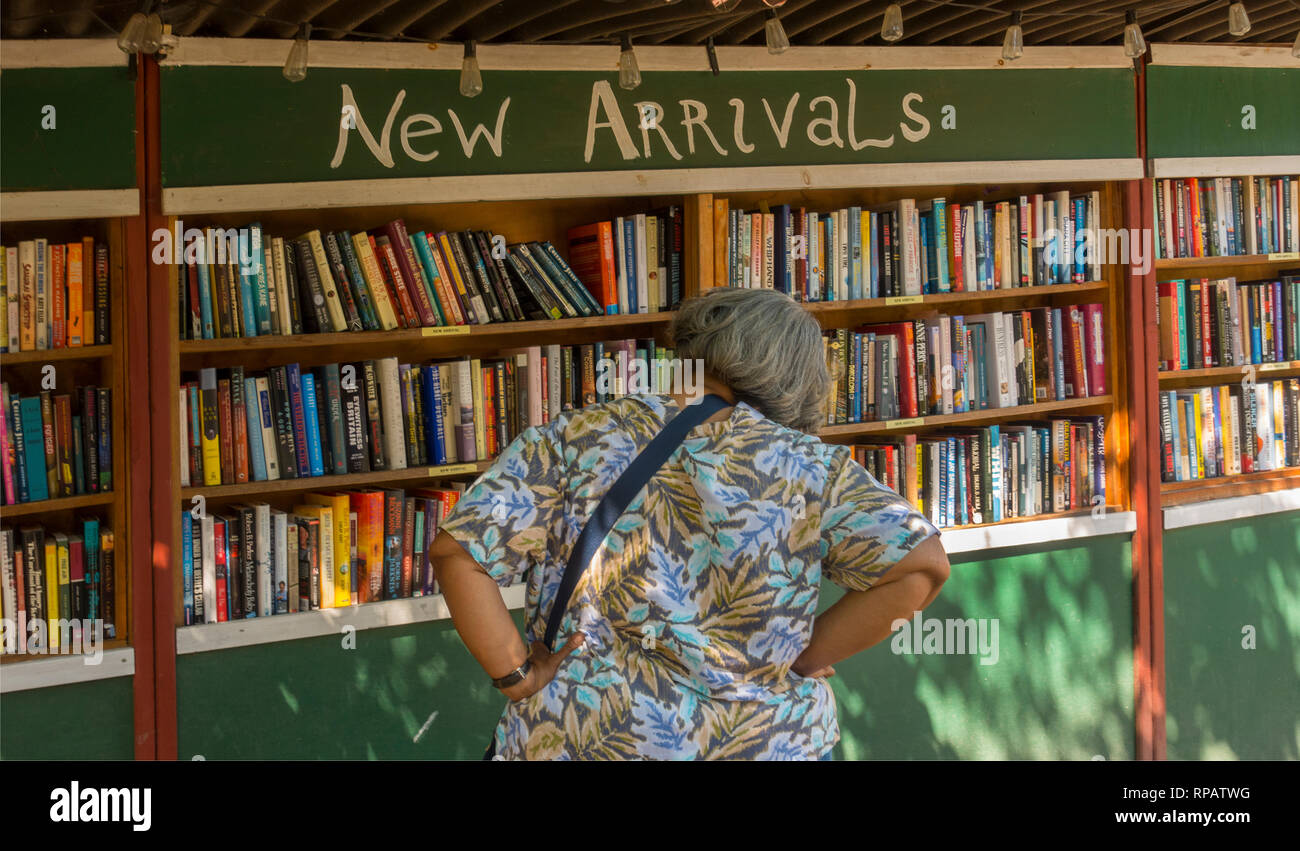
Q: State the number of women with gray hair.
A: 1